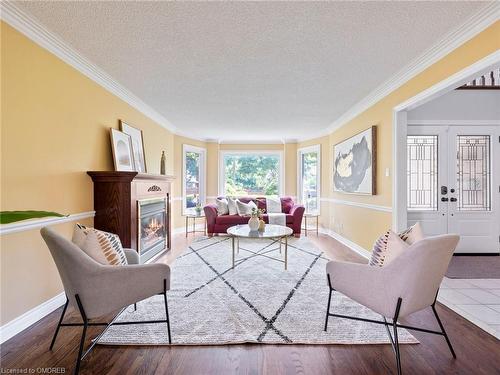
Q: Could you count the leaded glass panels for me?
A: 2